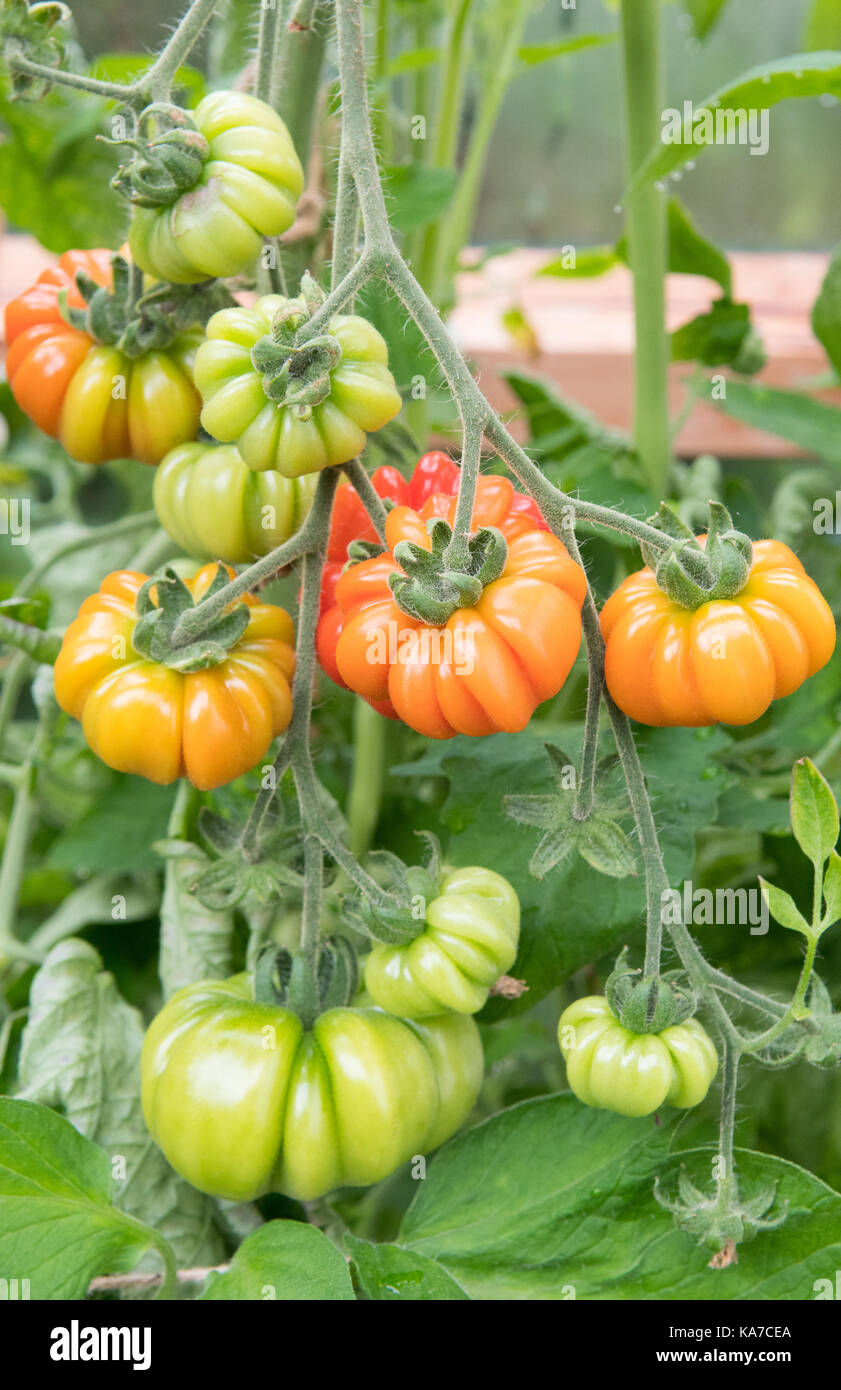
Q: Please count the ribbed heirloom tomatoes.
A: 11